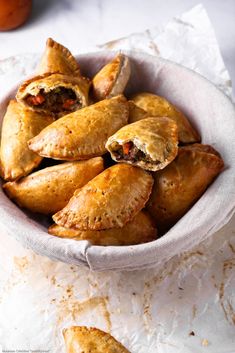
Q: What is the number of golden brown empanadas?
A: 12